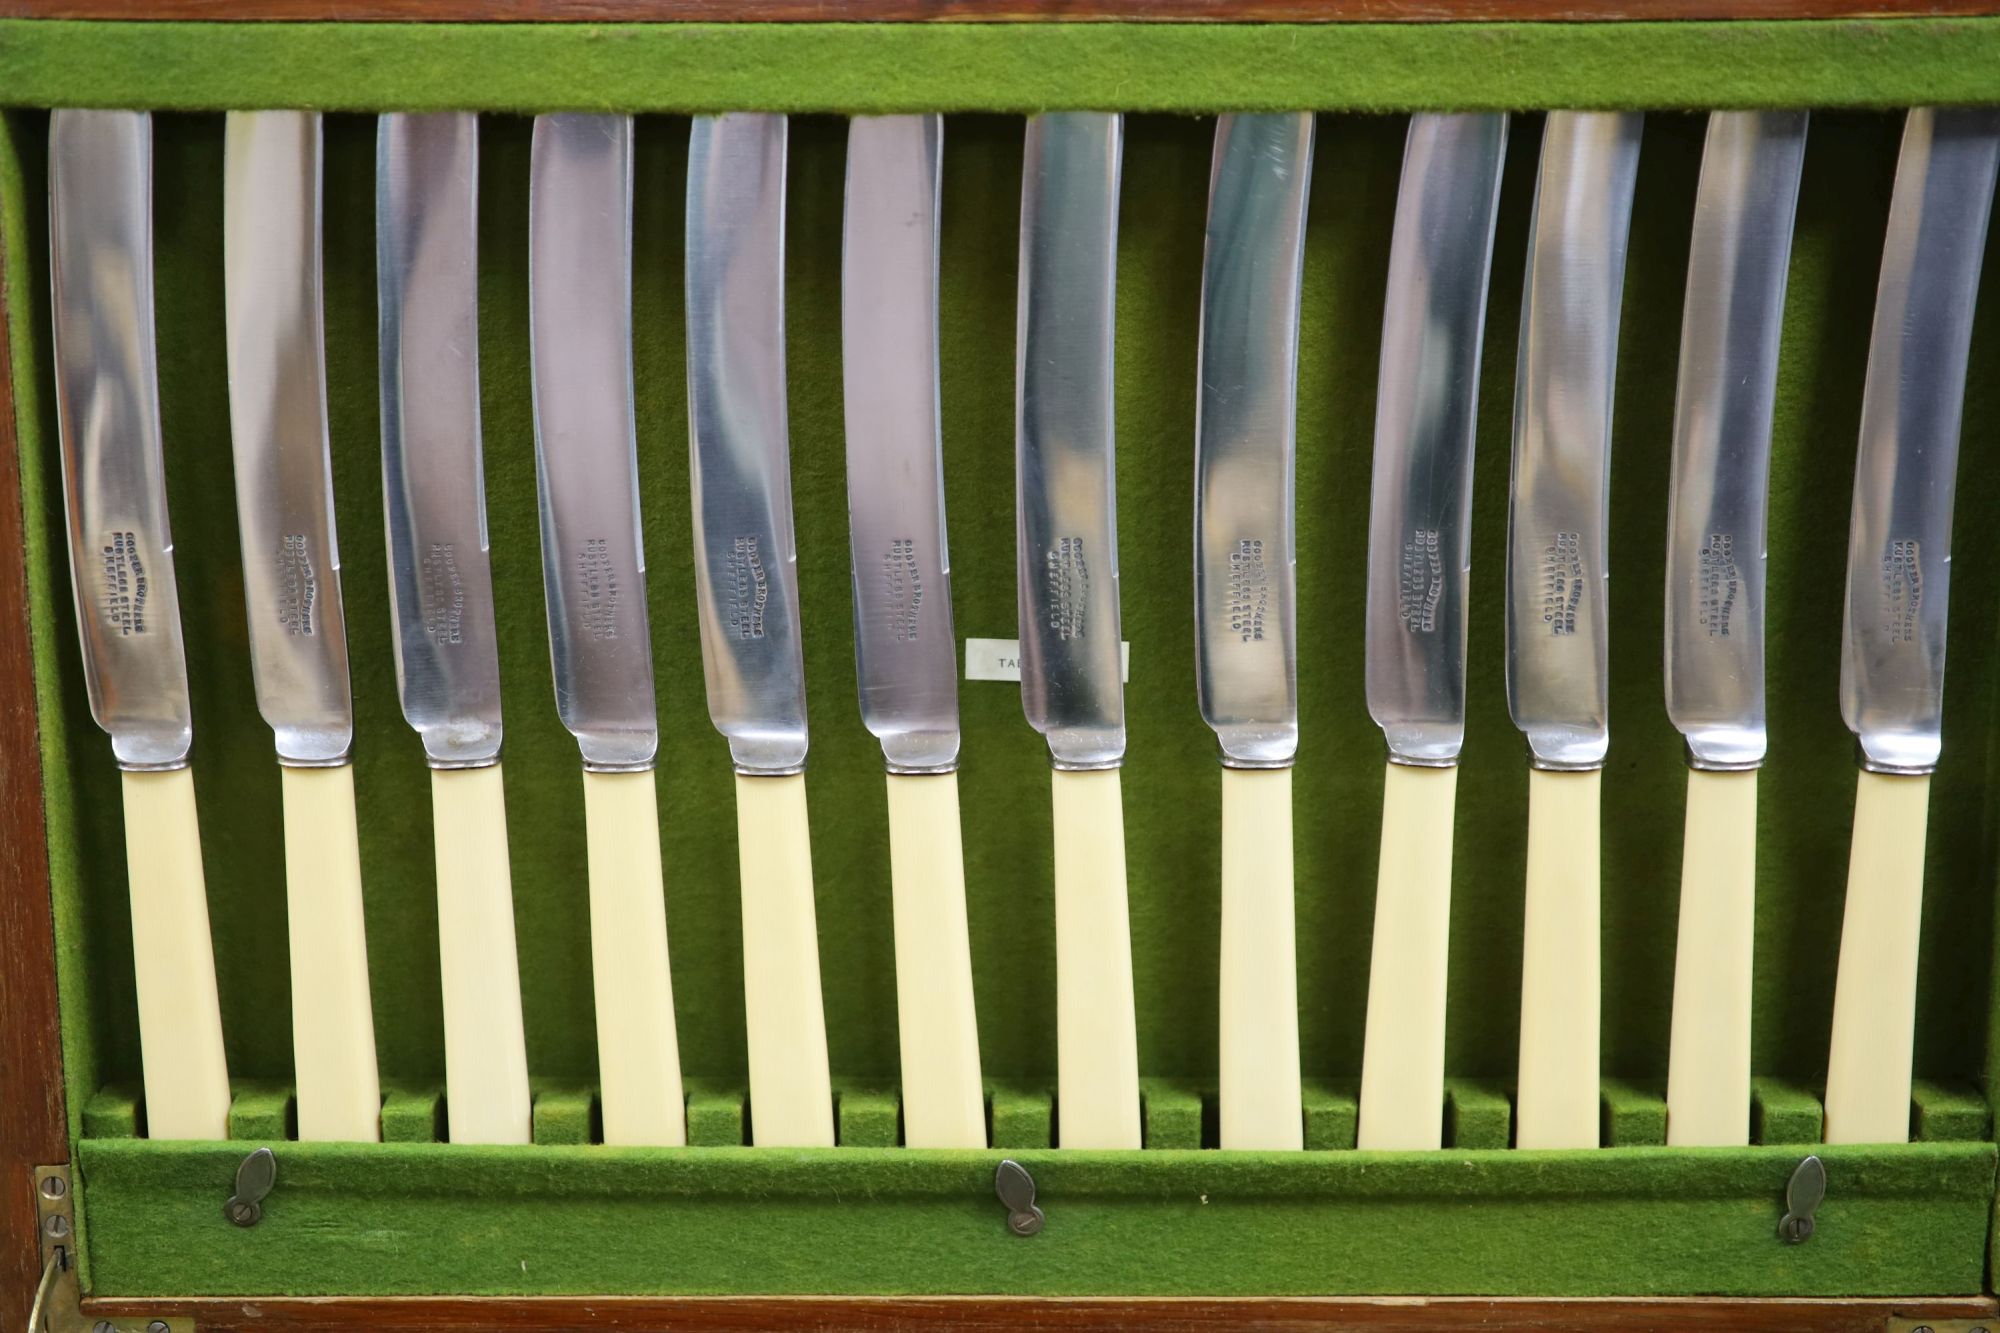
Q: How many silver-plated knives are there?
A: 12